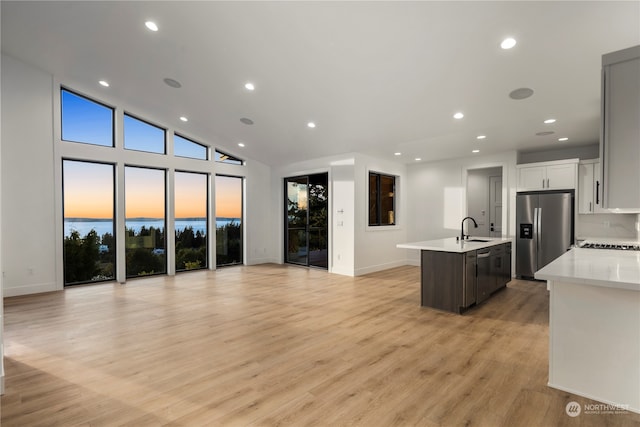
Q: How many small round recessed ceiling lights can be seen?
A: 14